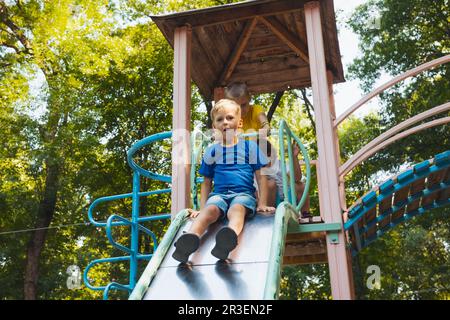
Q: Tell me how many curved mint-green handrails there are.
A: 2